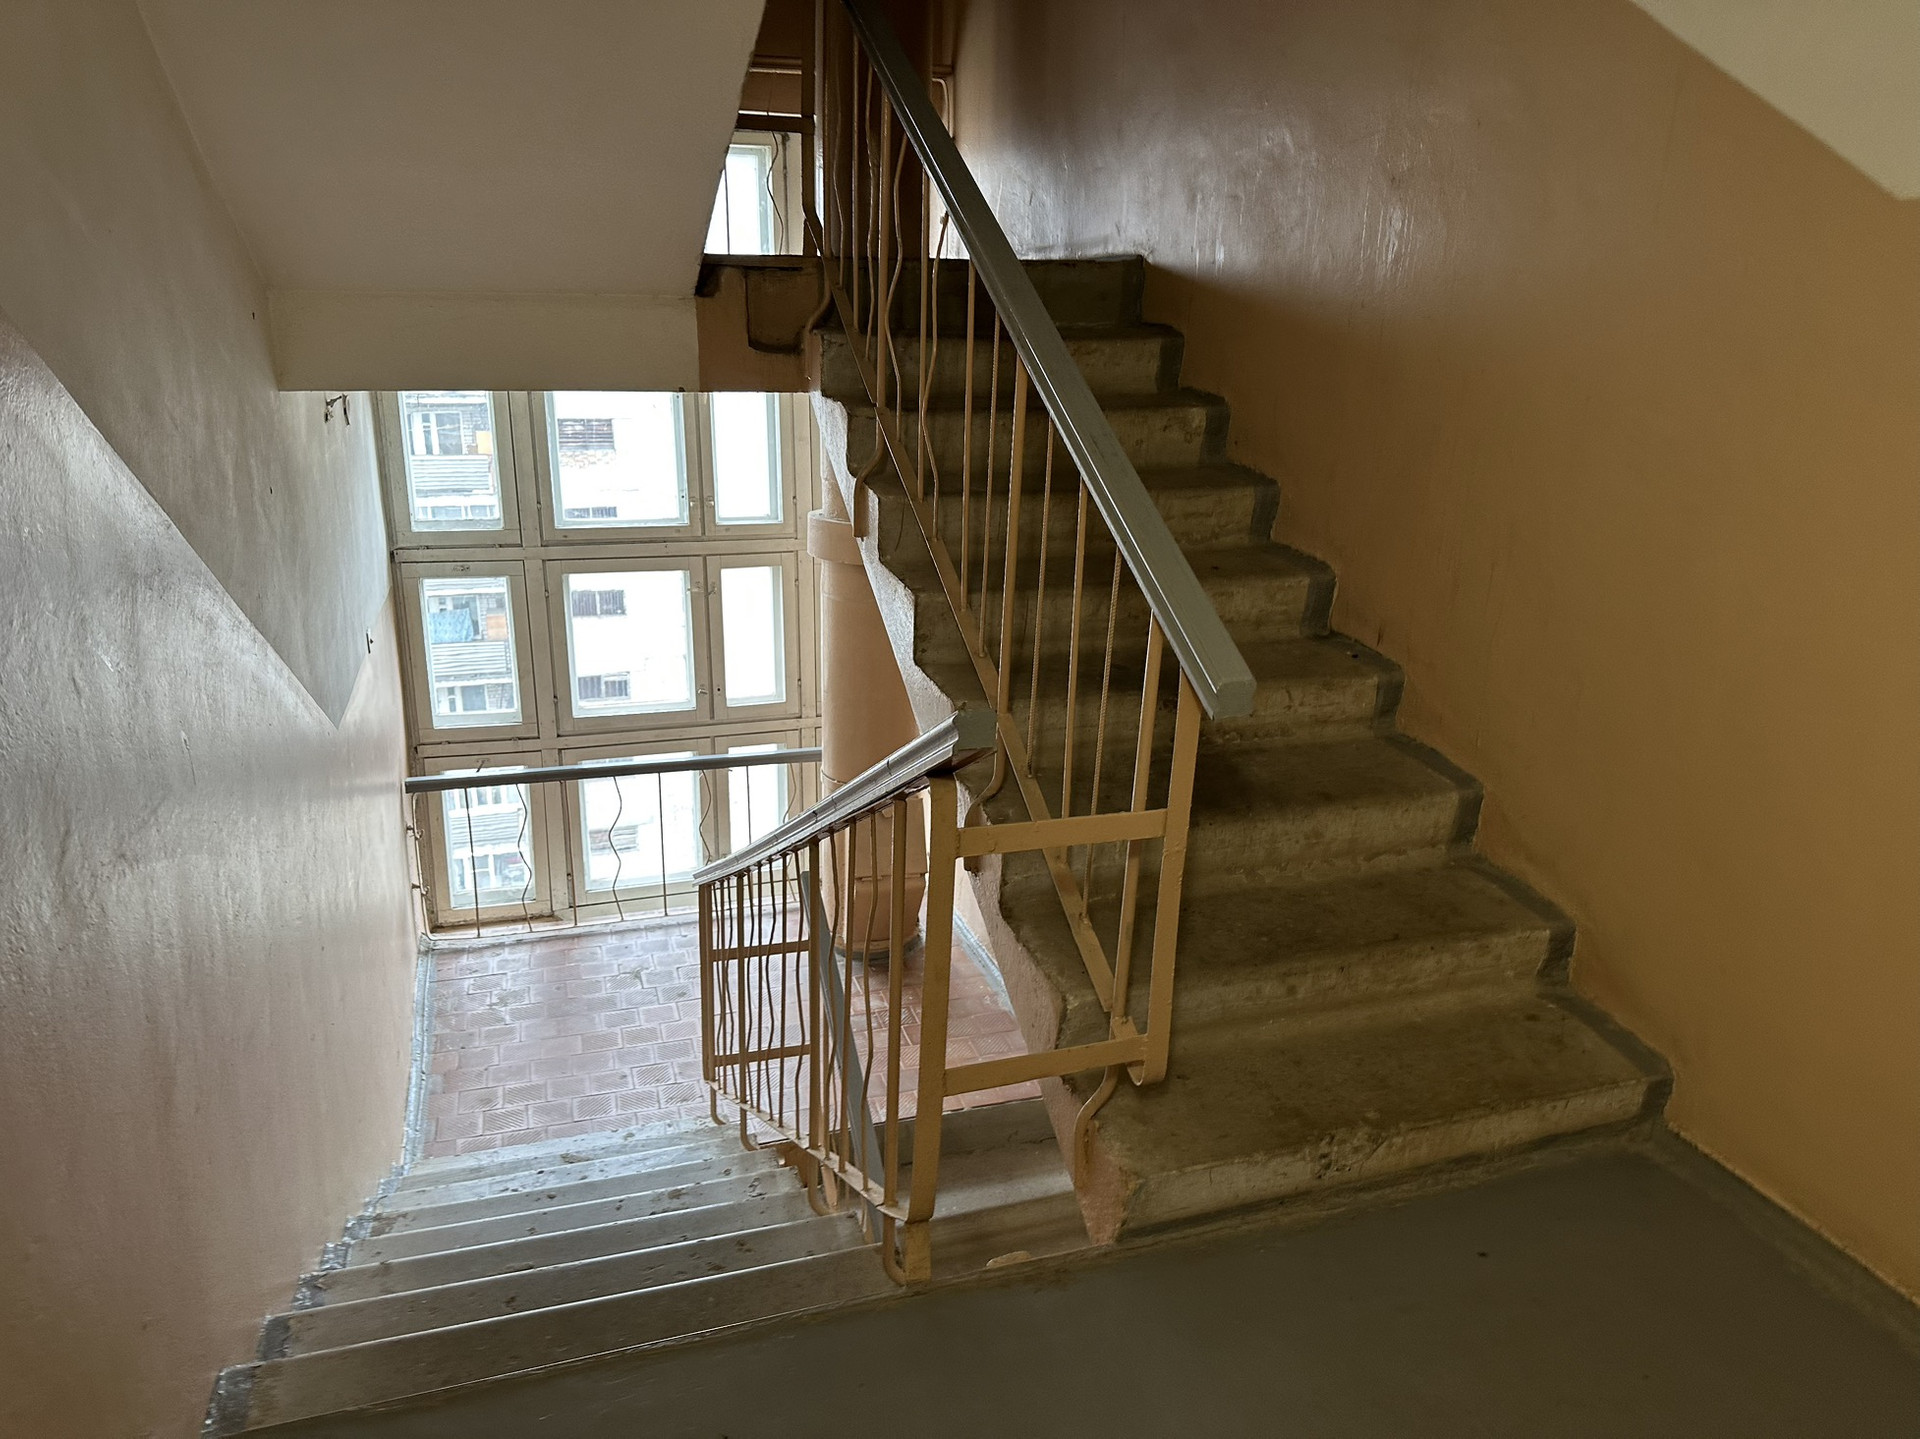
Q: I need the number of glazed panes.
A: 10